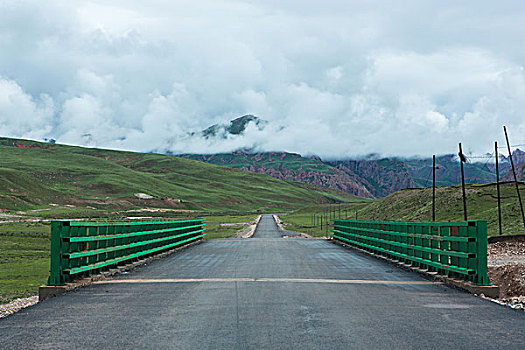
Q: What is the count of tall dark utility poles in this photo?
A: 4